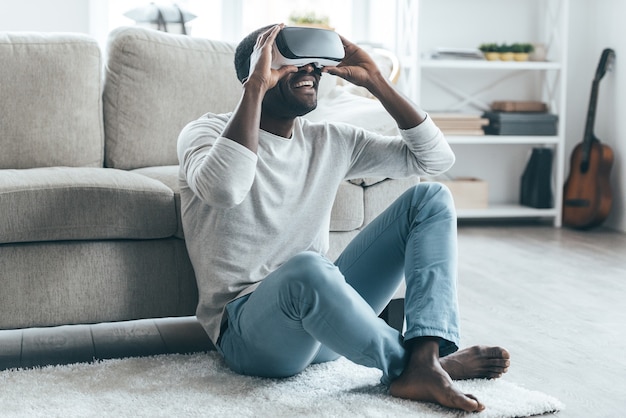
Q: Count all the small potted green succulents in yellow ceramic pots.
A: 3